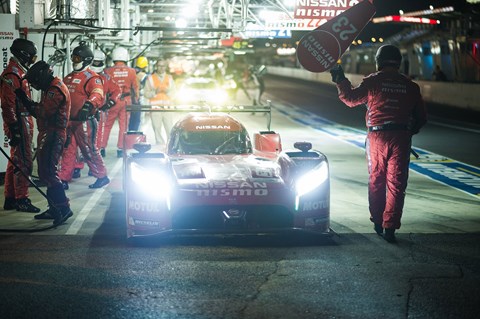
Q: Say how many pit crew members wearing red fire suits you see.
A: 6